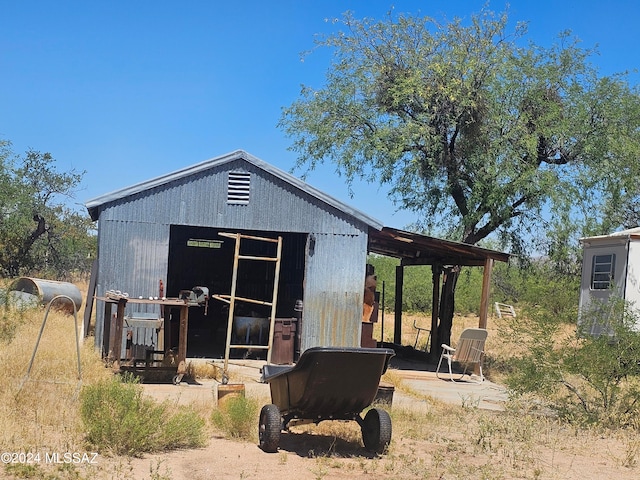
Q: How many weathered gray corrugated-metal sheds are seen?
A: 1